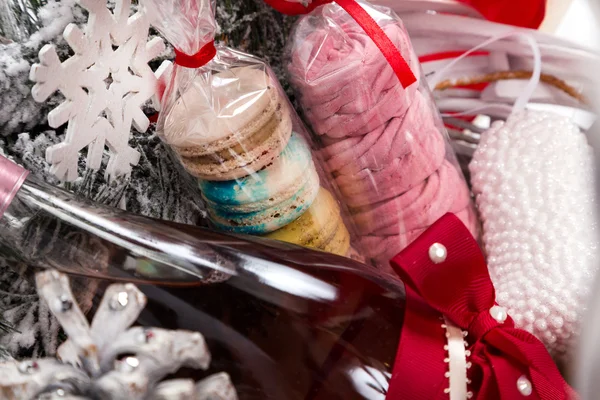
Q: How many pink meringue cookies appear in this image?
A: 4